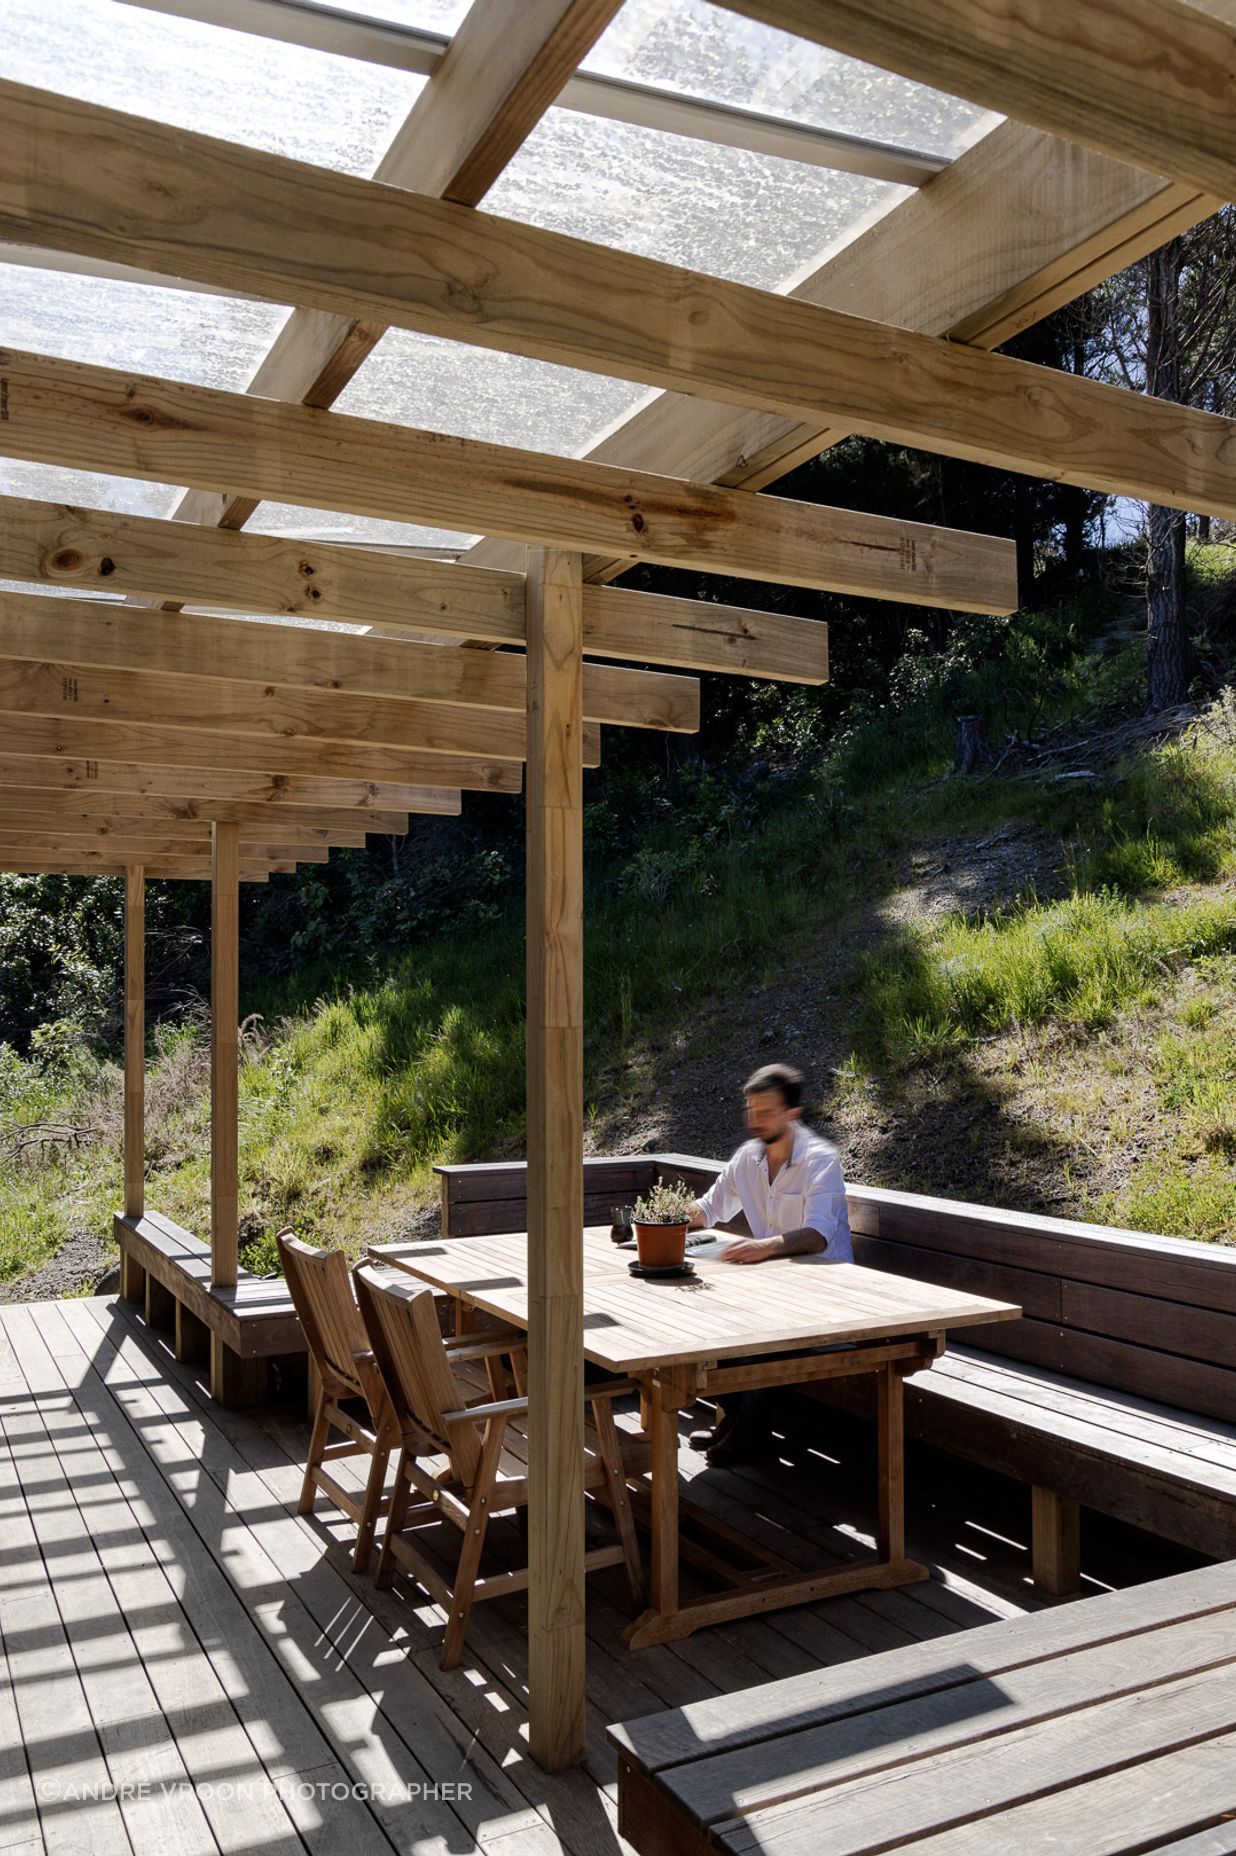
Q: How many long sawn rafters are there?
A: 13